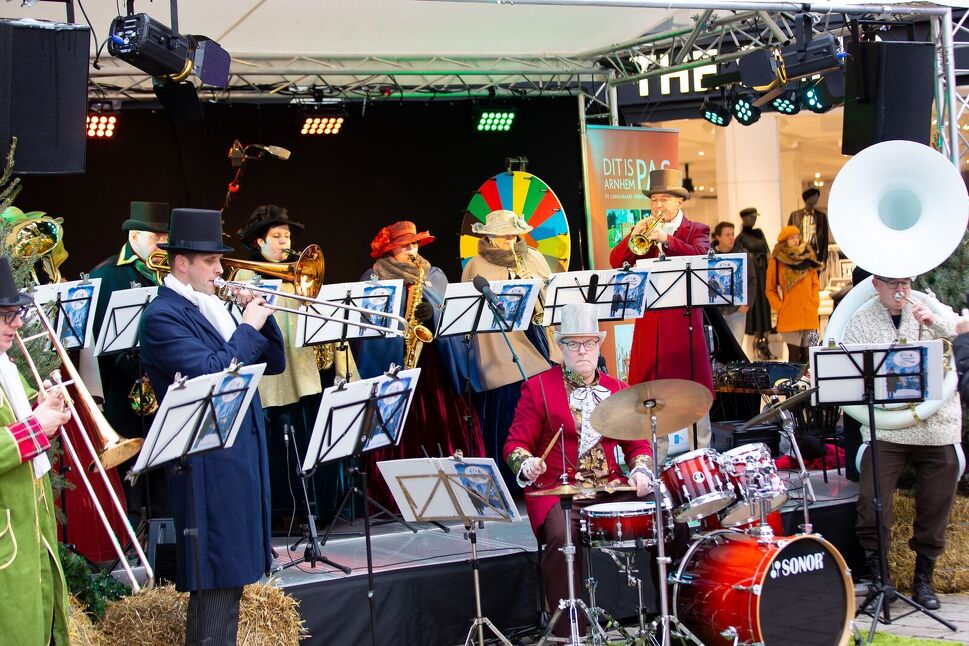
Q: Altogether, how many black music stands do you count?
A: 10